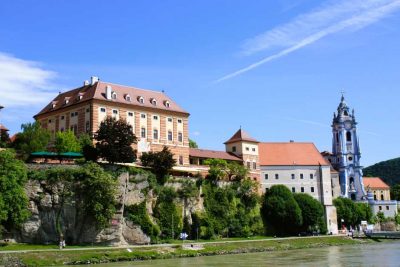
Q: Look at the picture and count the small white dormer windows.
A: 8